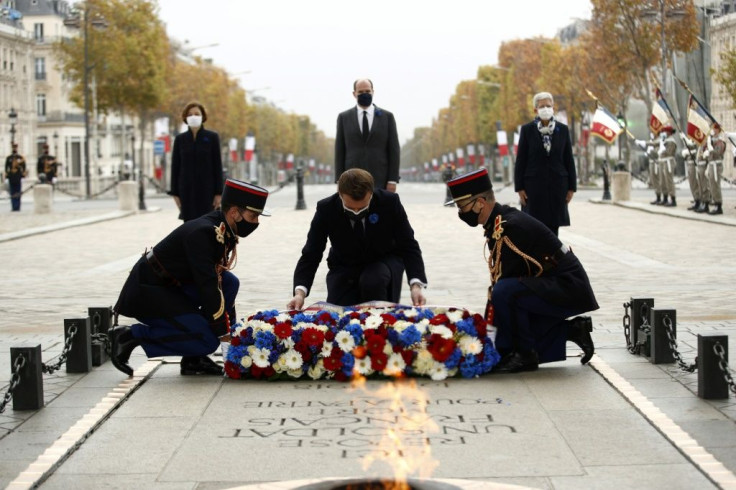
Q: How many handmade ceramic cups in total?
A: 0